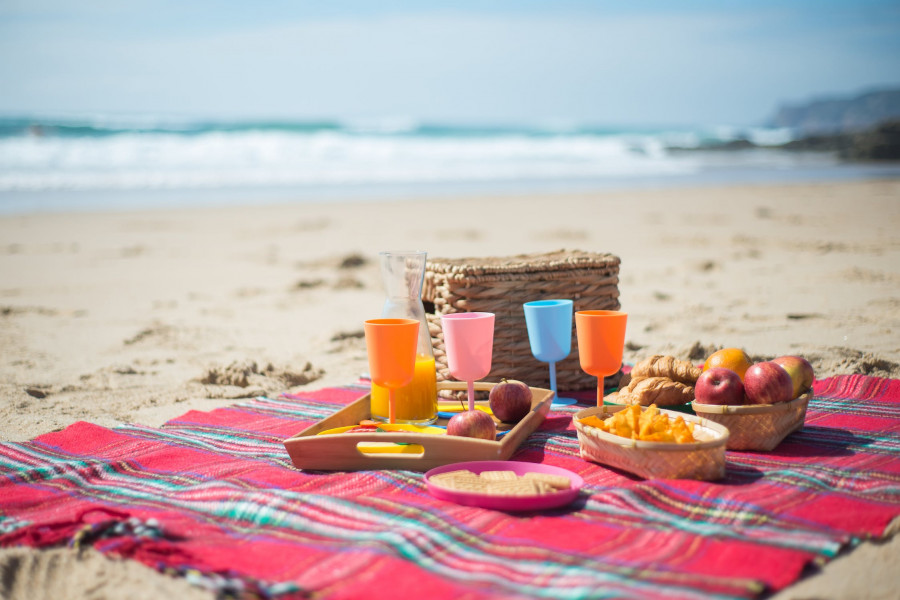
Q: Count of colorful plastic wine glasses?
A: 4